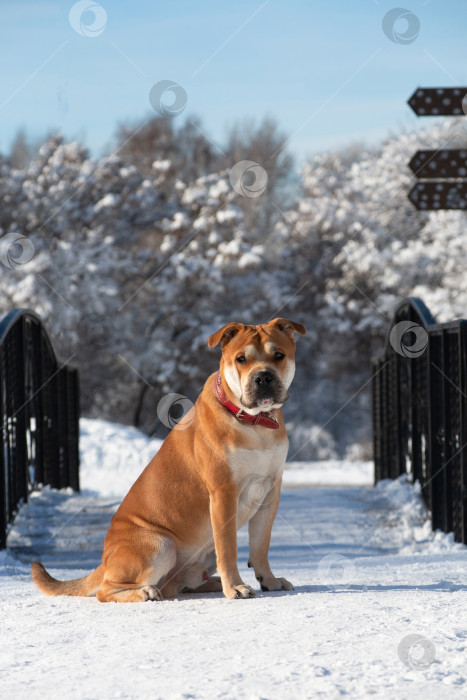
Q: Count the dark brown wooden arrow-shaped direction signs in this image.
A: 3